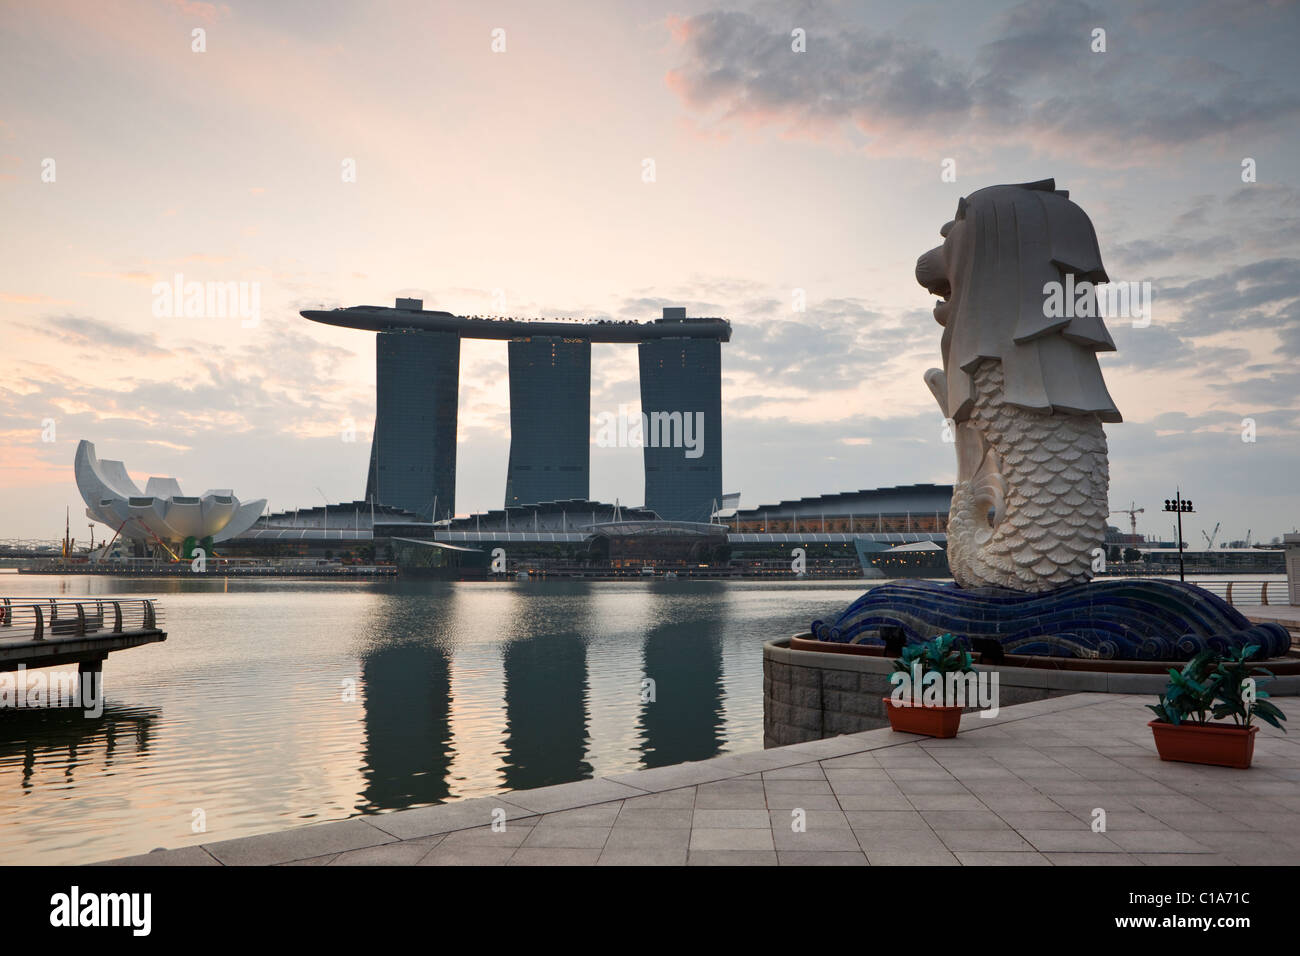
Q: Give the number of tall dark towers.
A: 3